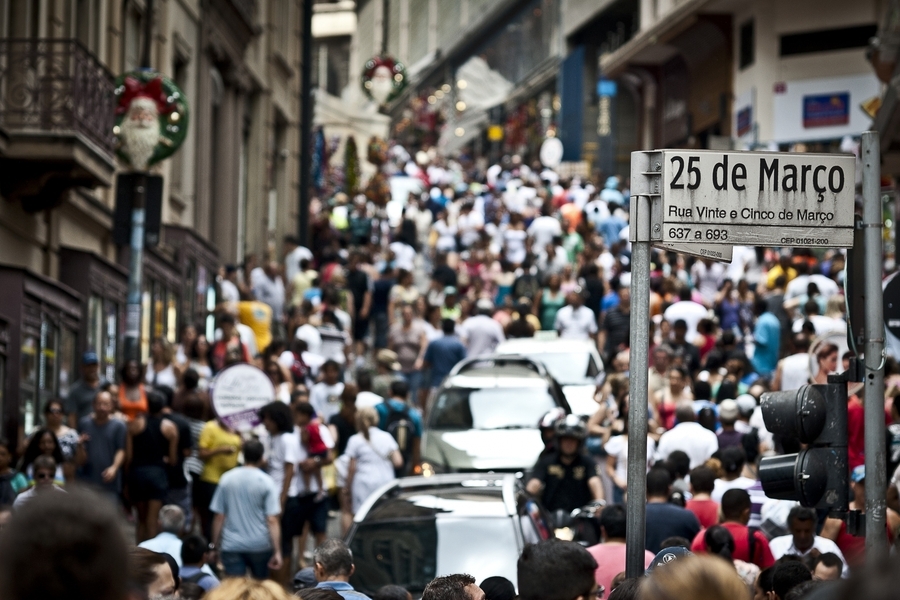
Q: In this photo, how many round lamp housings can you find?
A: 2